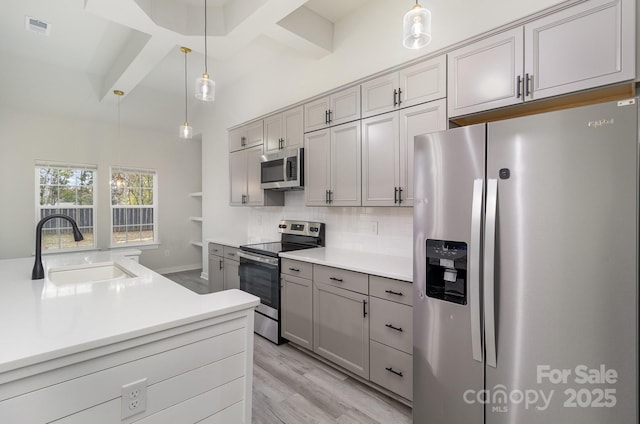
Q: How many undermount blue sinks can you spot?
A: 0